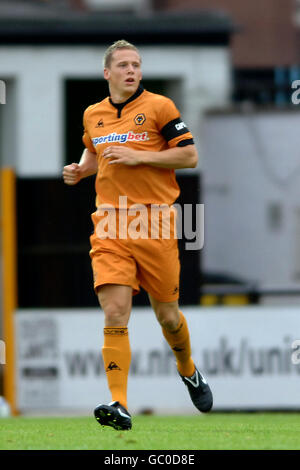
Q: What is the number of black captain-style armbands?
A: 1